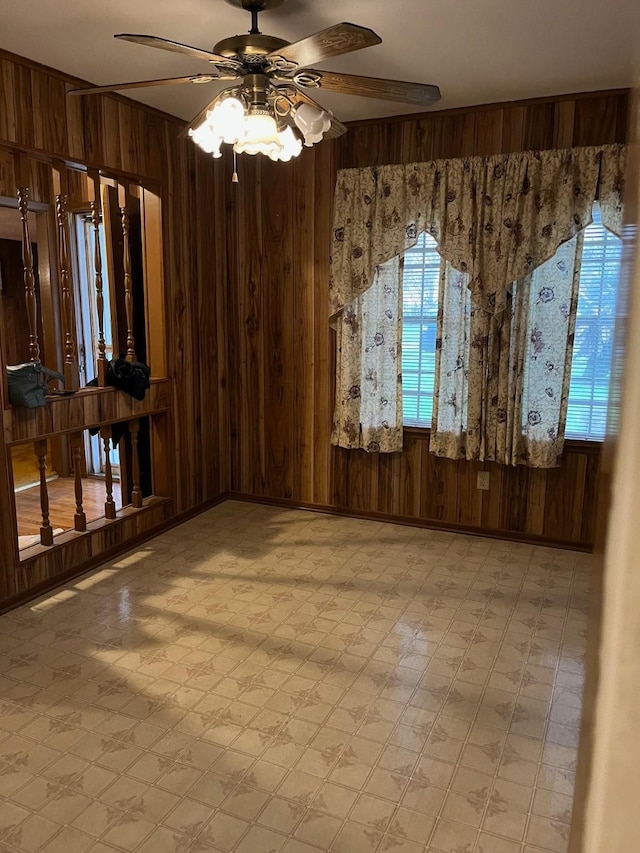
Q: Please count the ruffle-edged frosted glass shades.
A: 5